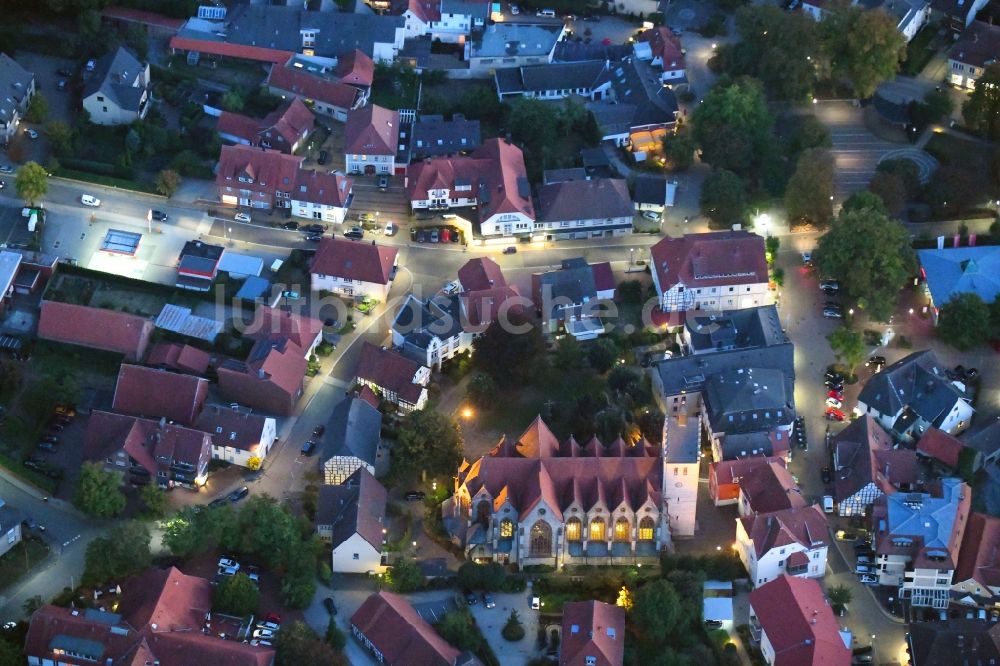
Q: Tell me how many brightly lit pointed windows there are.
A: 5